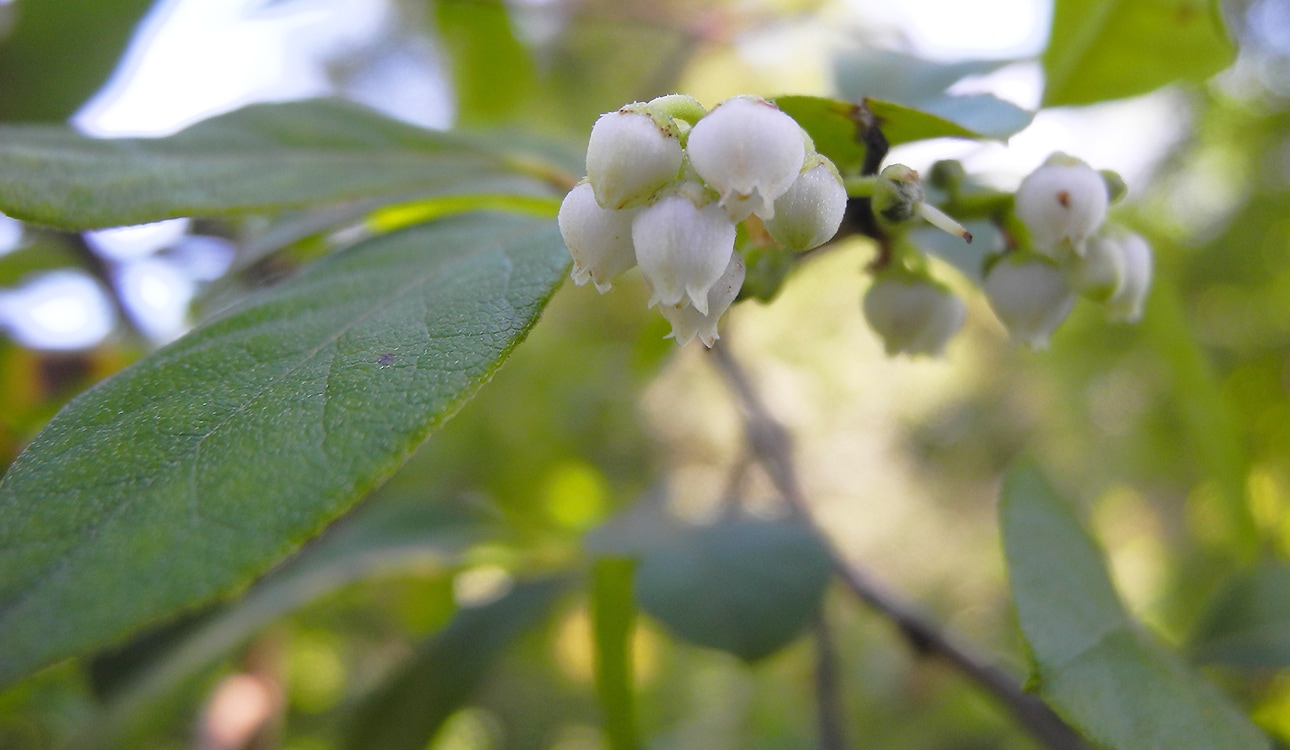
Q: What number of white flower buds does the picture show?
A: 11